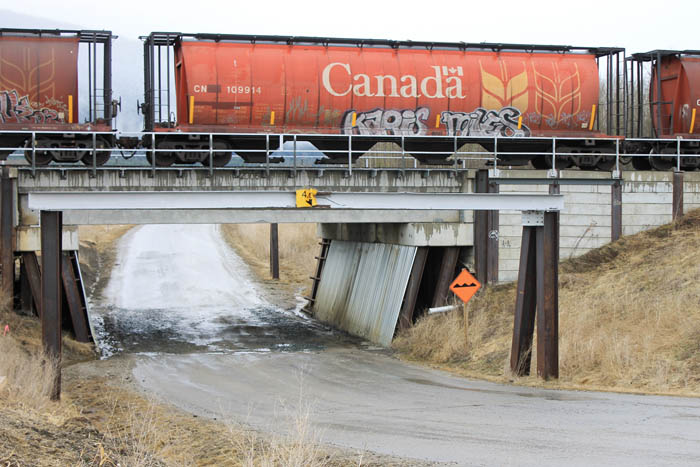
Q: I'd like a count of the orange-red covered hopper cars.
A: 3